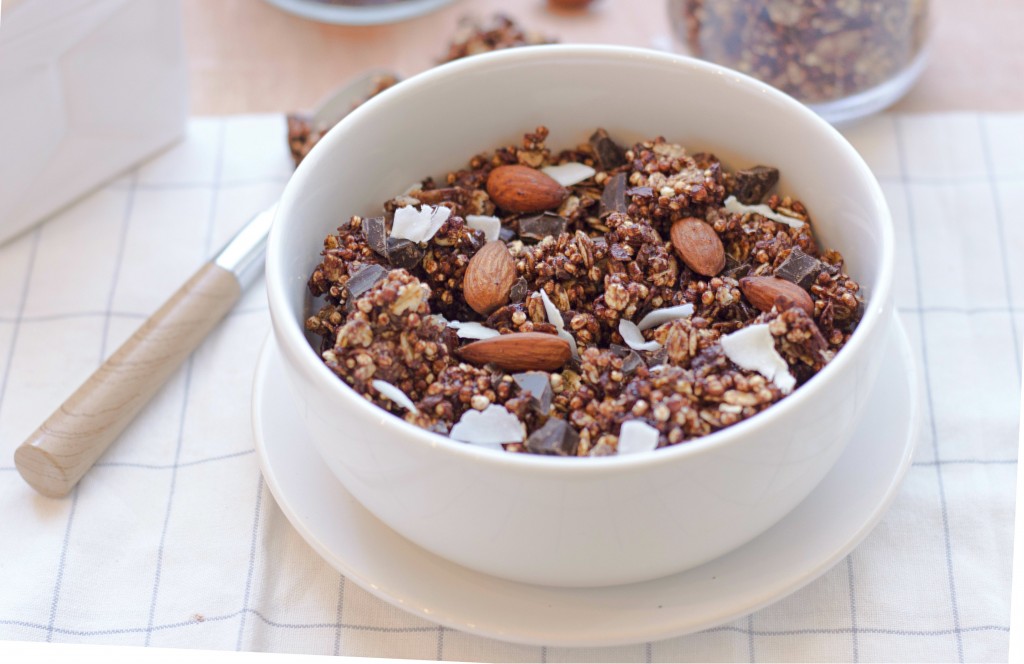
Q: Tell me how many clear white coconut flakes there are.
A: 12